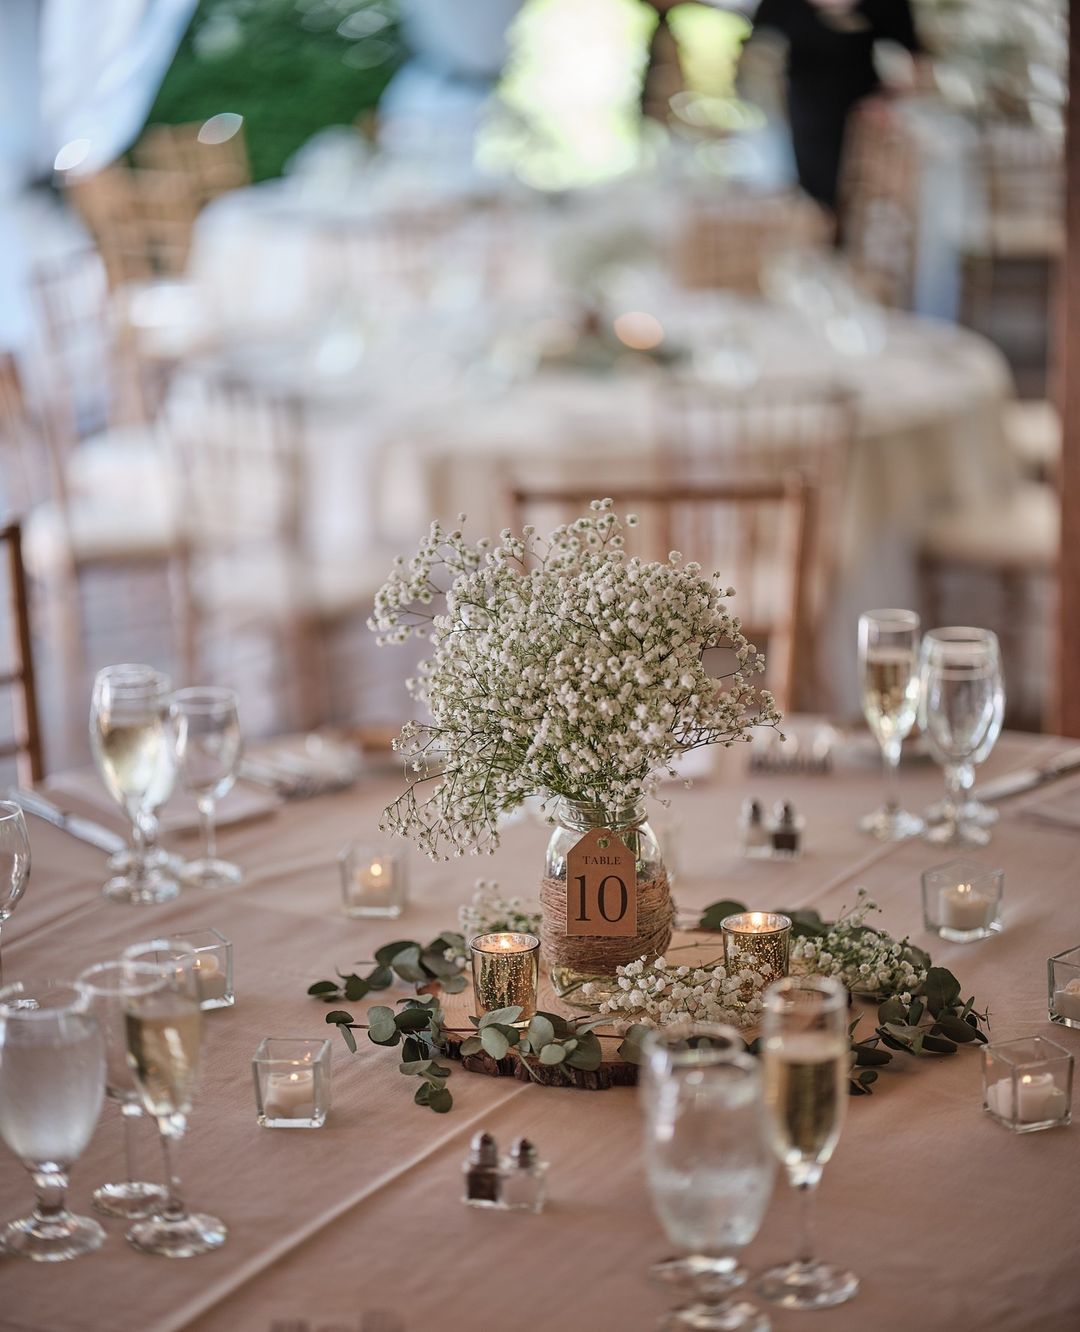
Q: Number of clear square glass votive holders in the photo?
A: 6